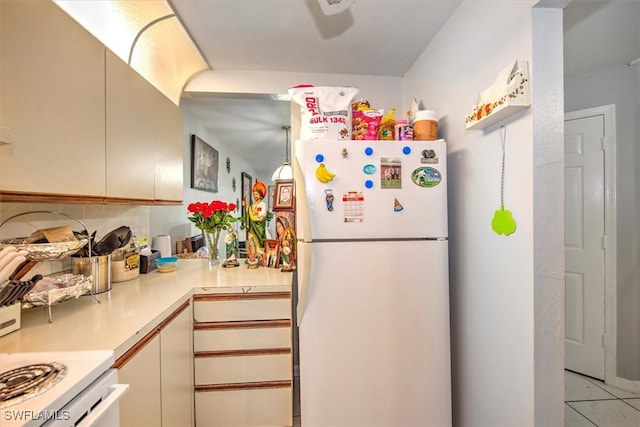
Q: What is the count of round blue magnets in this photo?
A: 4